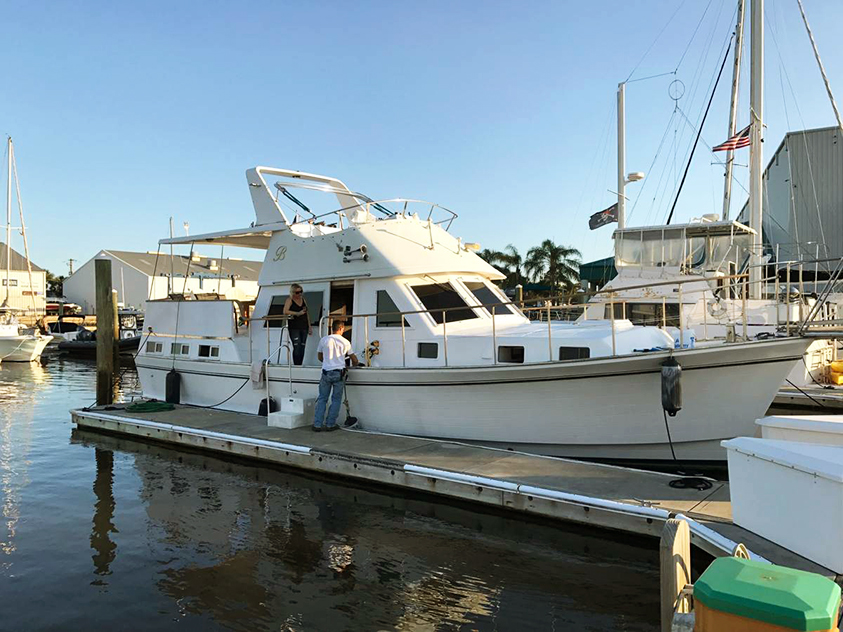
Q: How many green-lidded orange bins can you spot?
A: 1